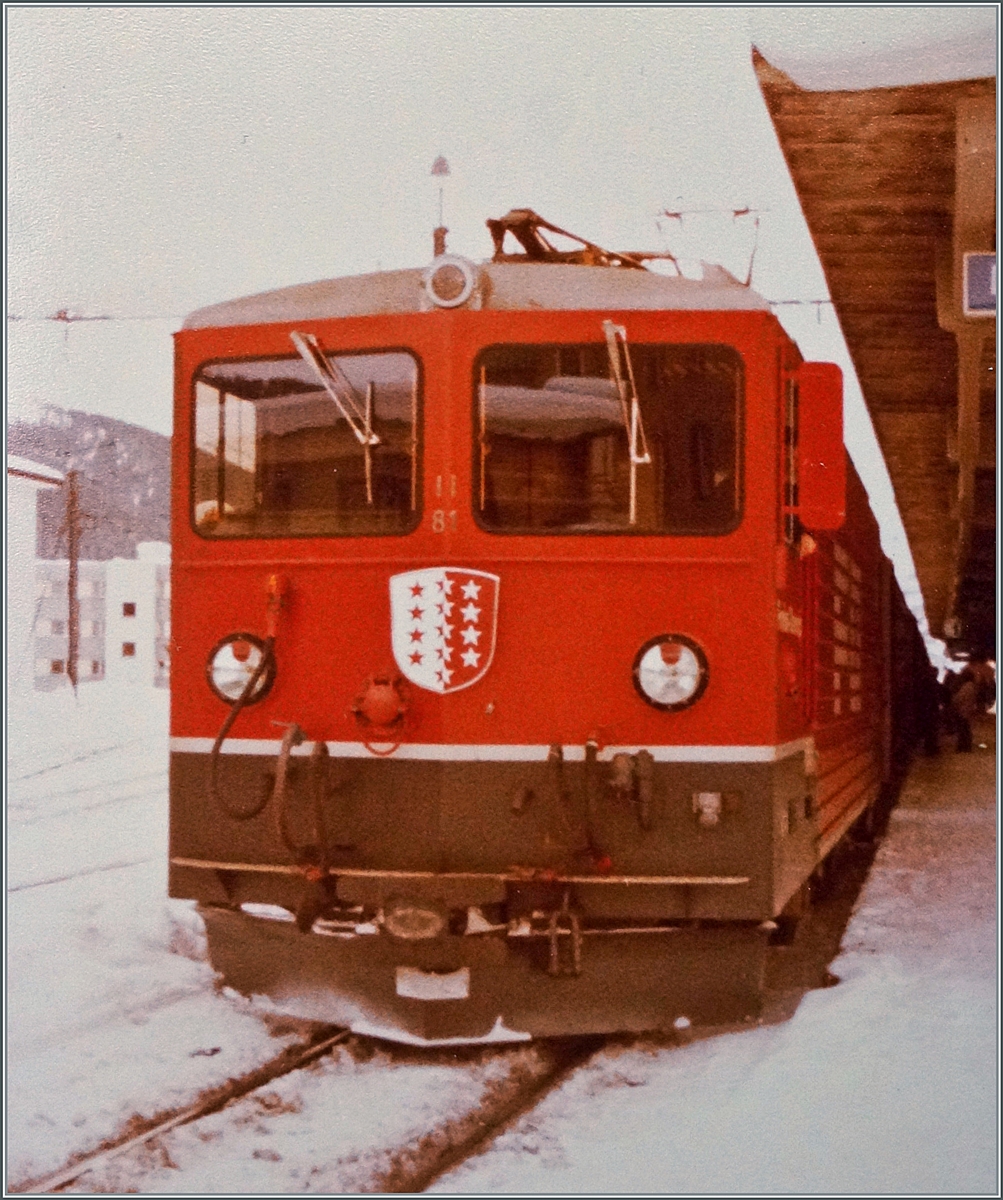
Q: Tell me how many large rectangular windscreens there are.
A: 2